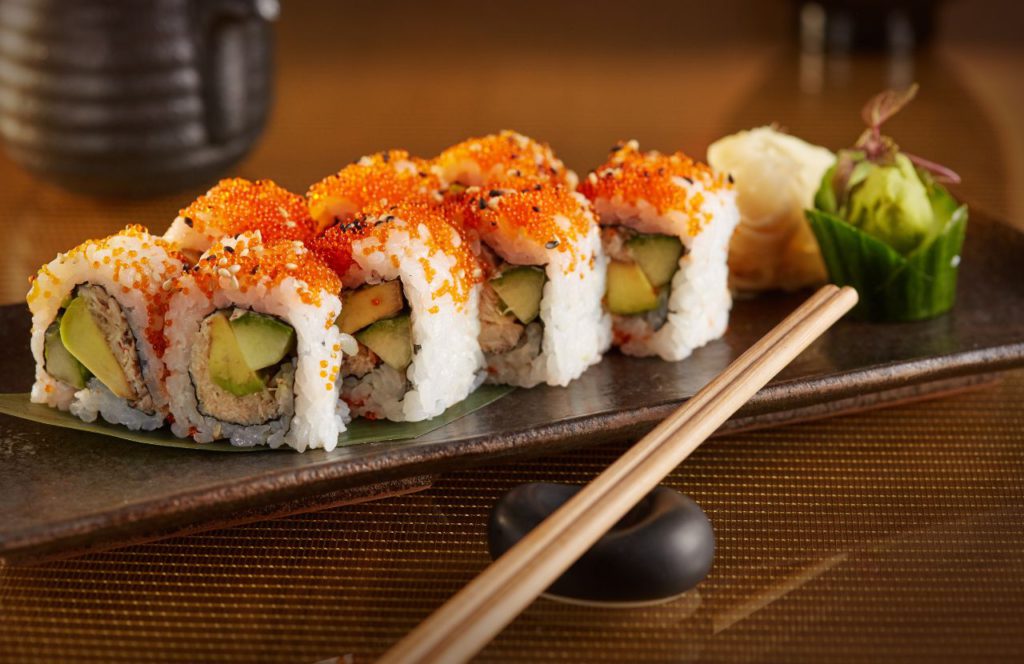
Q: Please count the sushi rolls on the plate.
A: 8